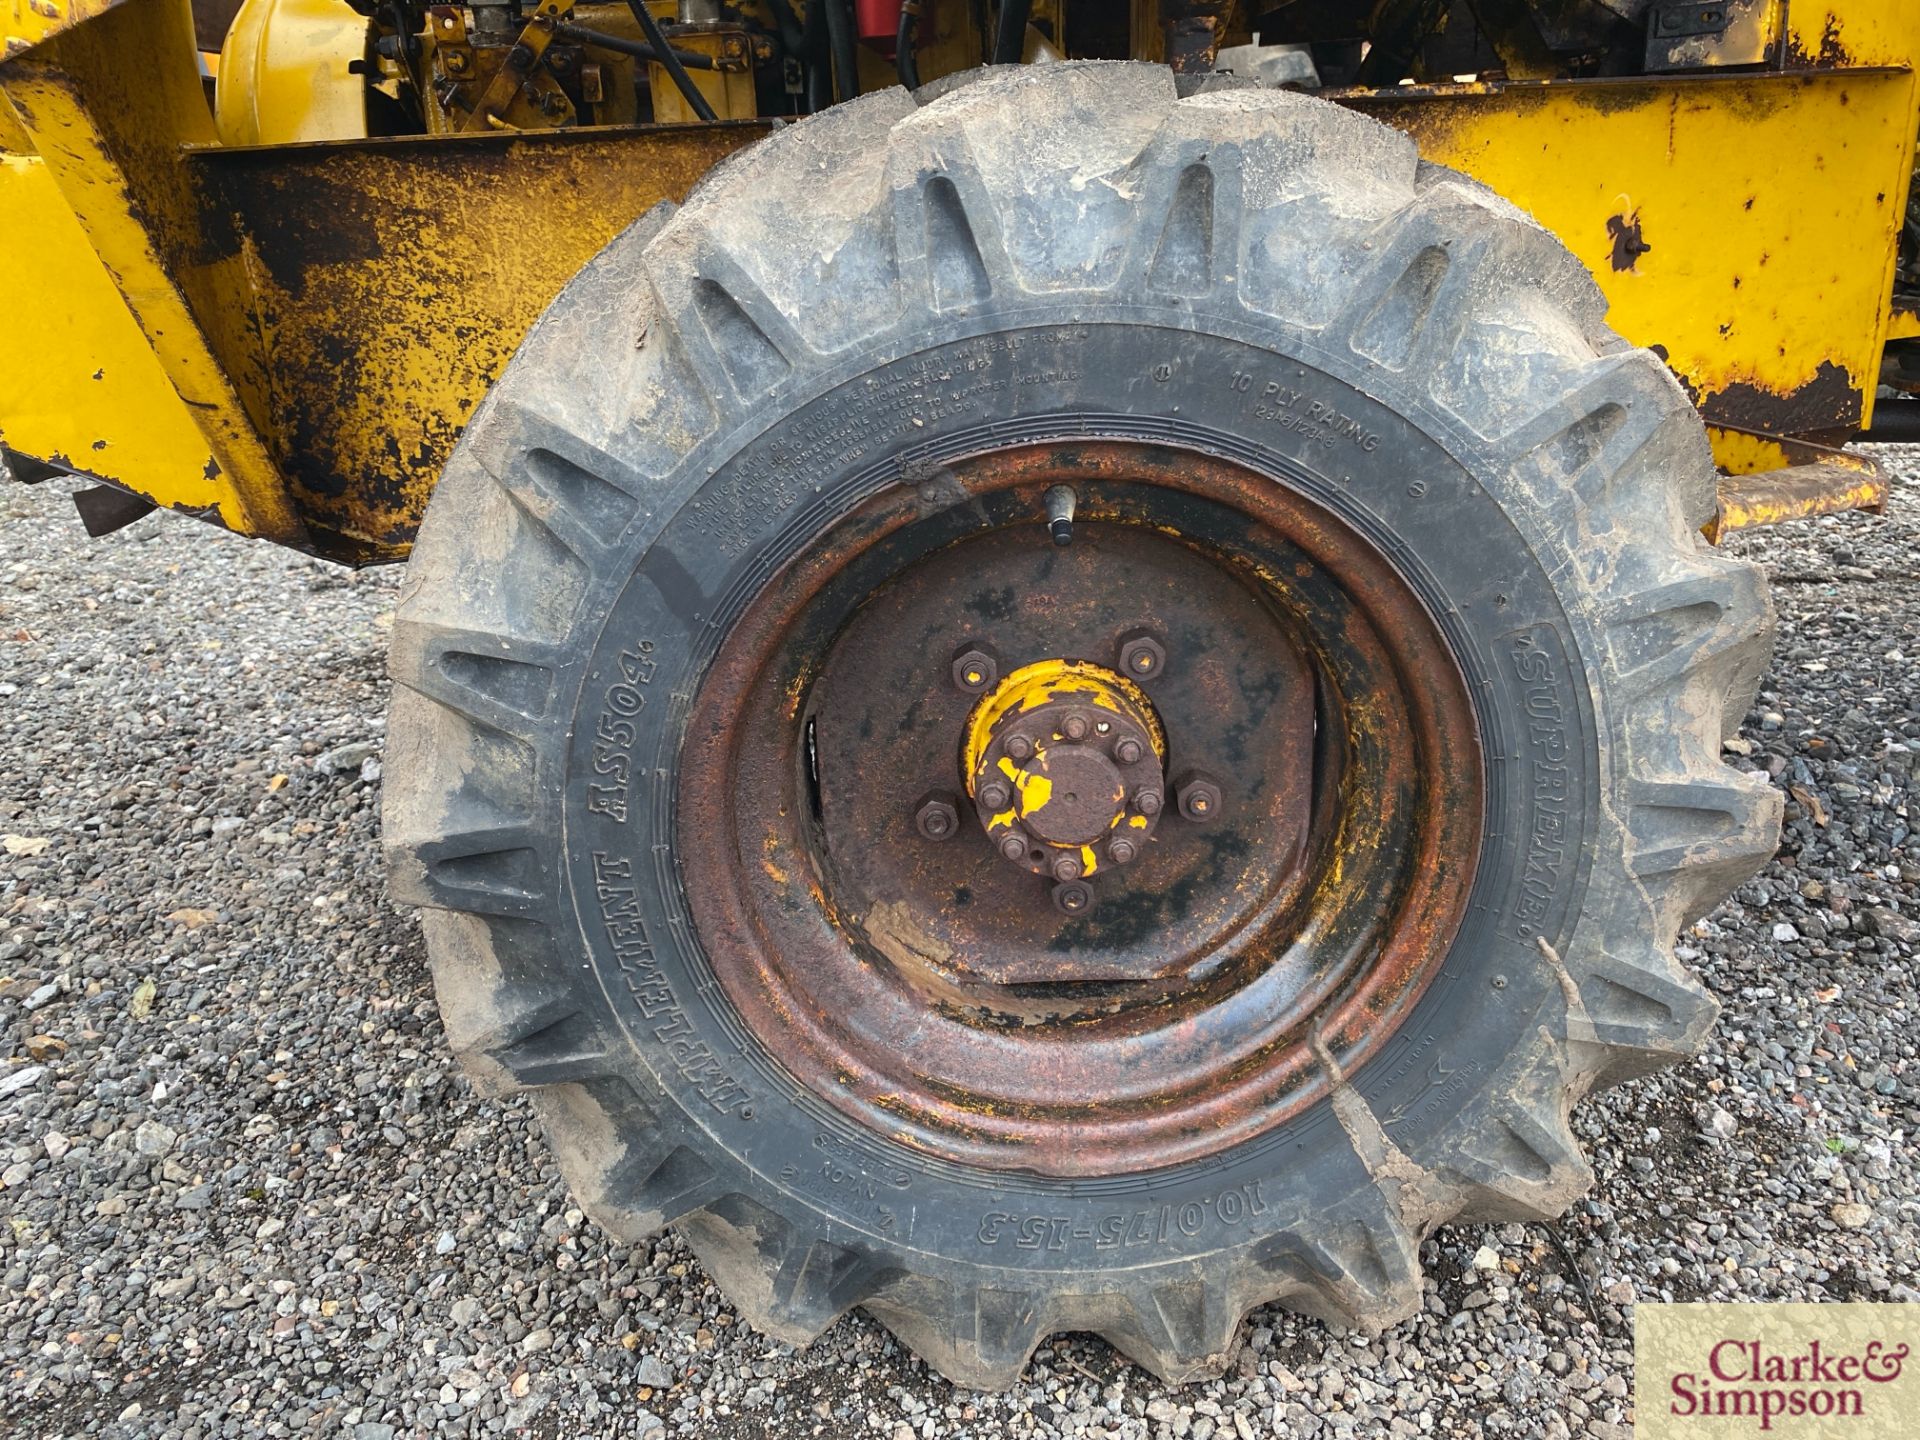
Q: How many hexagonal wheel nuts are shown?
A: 5